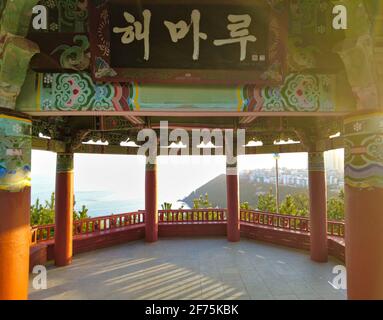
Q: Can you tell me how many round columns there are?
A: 6